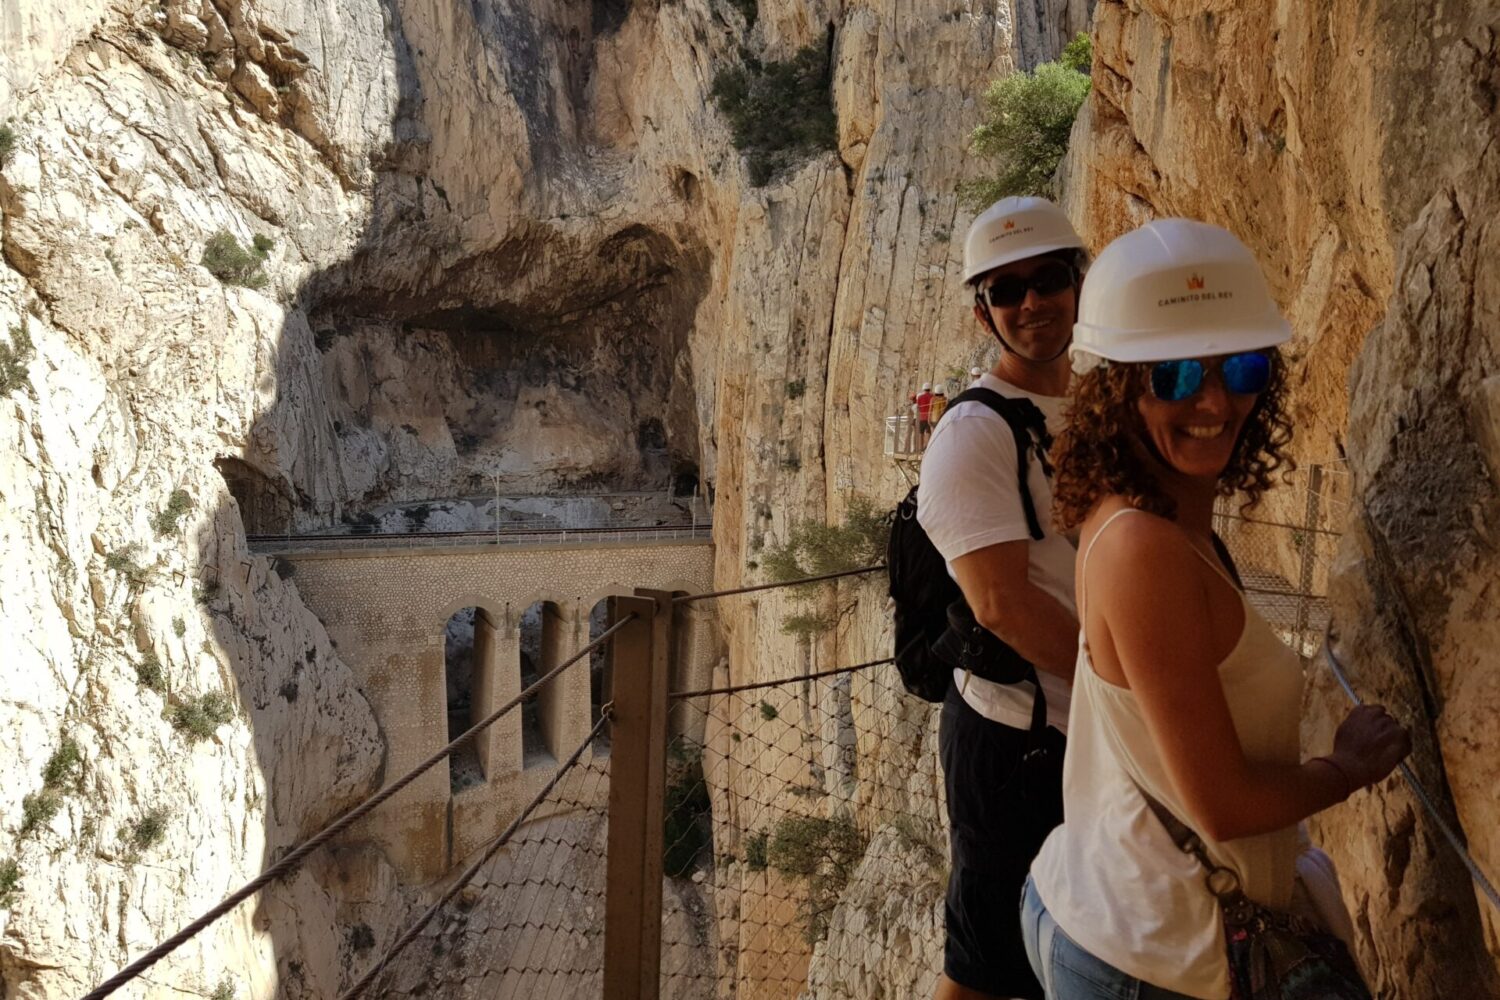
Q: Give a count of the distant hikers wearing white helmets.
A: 3